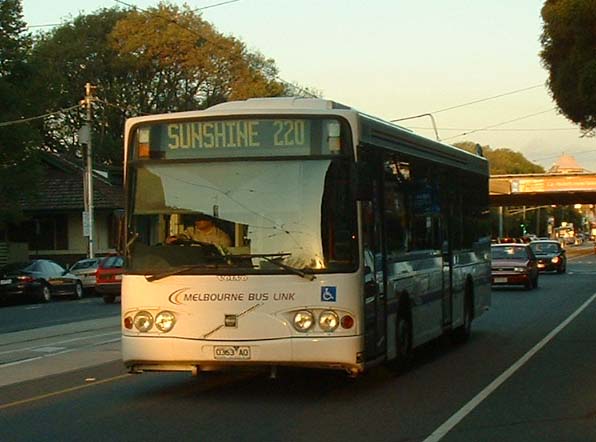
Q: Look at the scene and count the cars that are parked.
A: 3